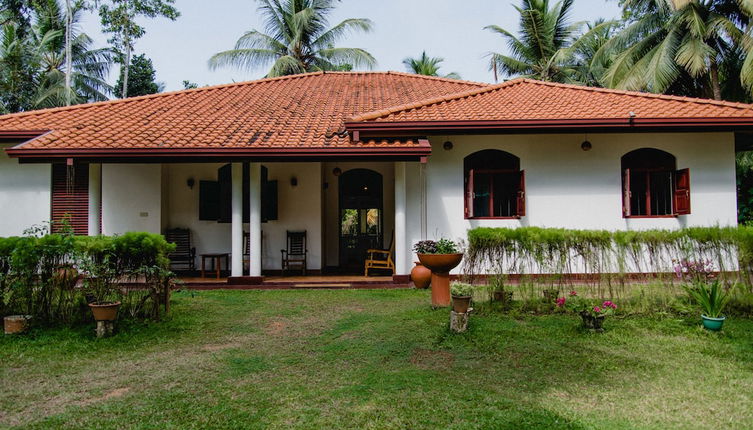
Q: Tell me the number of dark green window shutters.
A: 2